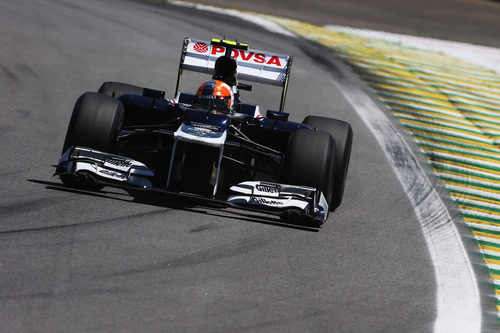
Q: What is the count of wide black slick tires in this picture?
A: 4